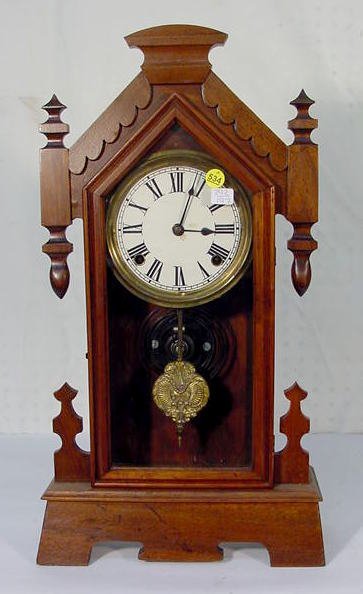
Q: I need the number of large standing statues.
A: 0